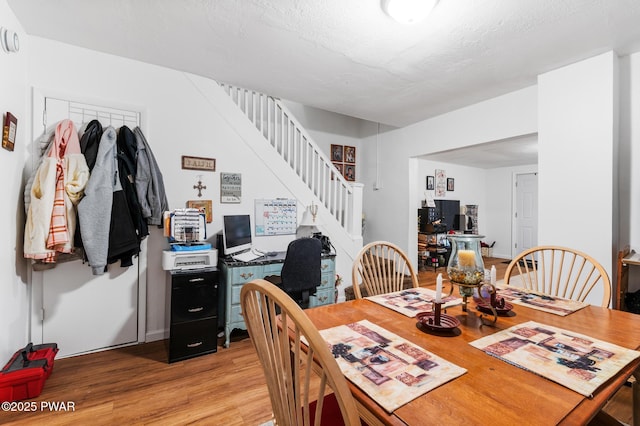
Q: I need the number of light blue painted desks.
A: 1